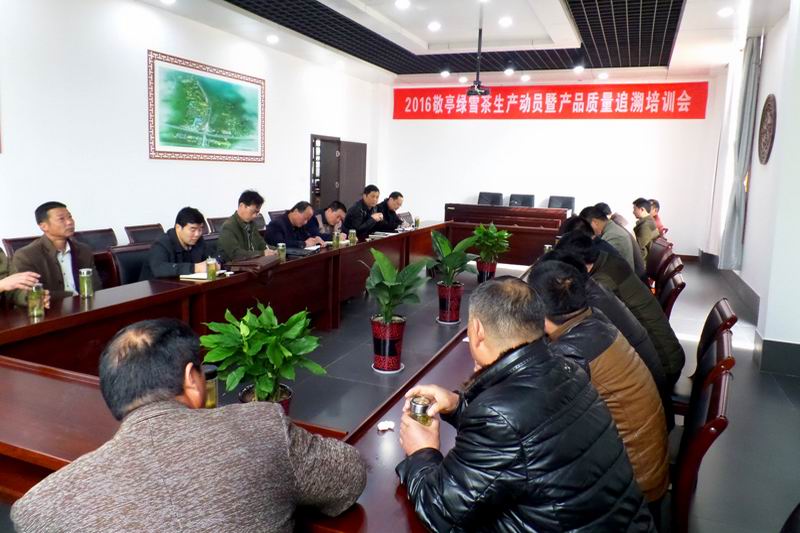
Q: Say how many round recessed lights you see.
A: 13